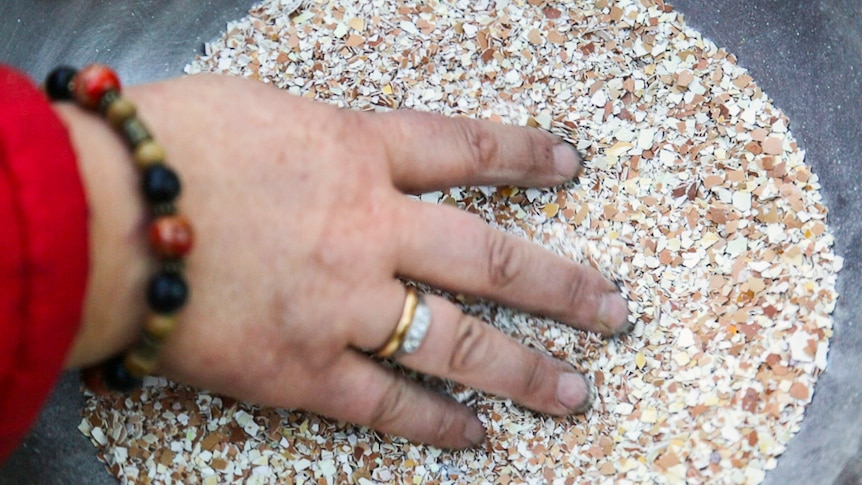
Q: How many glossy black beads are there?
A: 4